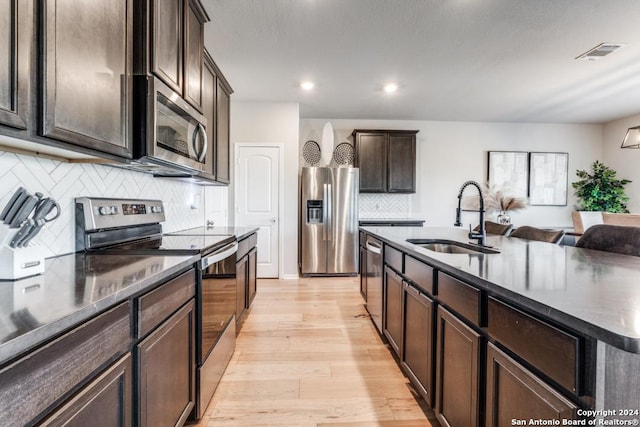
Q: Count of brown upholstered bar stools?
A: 3